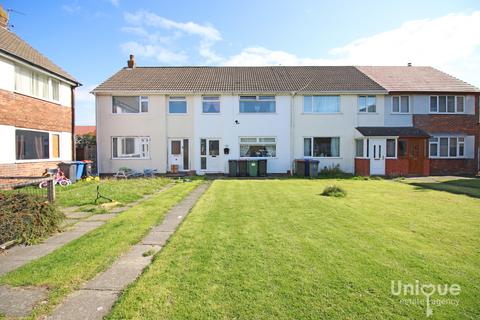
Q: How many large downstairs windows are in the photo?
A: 5